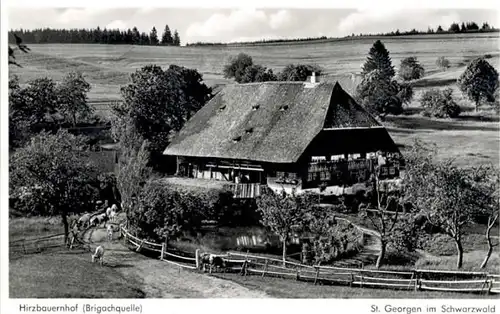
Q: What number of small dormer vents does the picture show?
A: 5